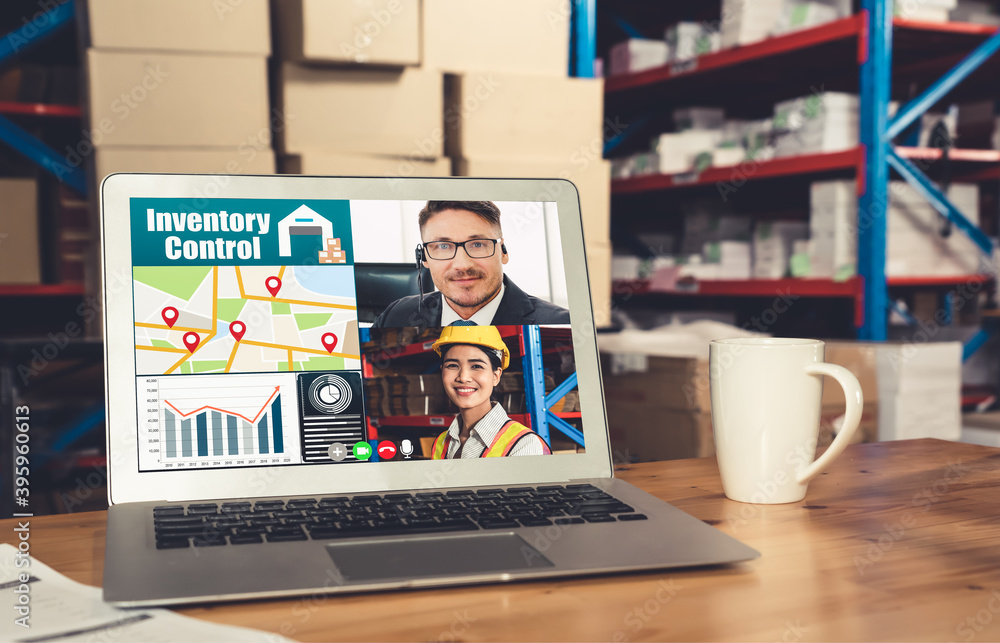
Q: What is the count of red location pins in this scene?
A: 5